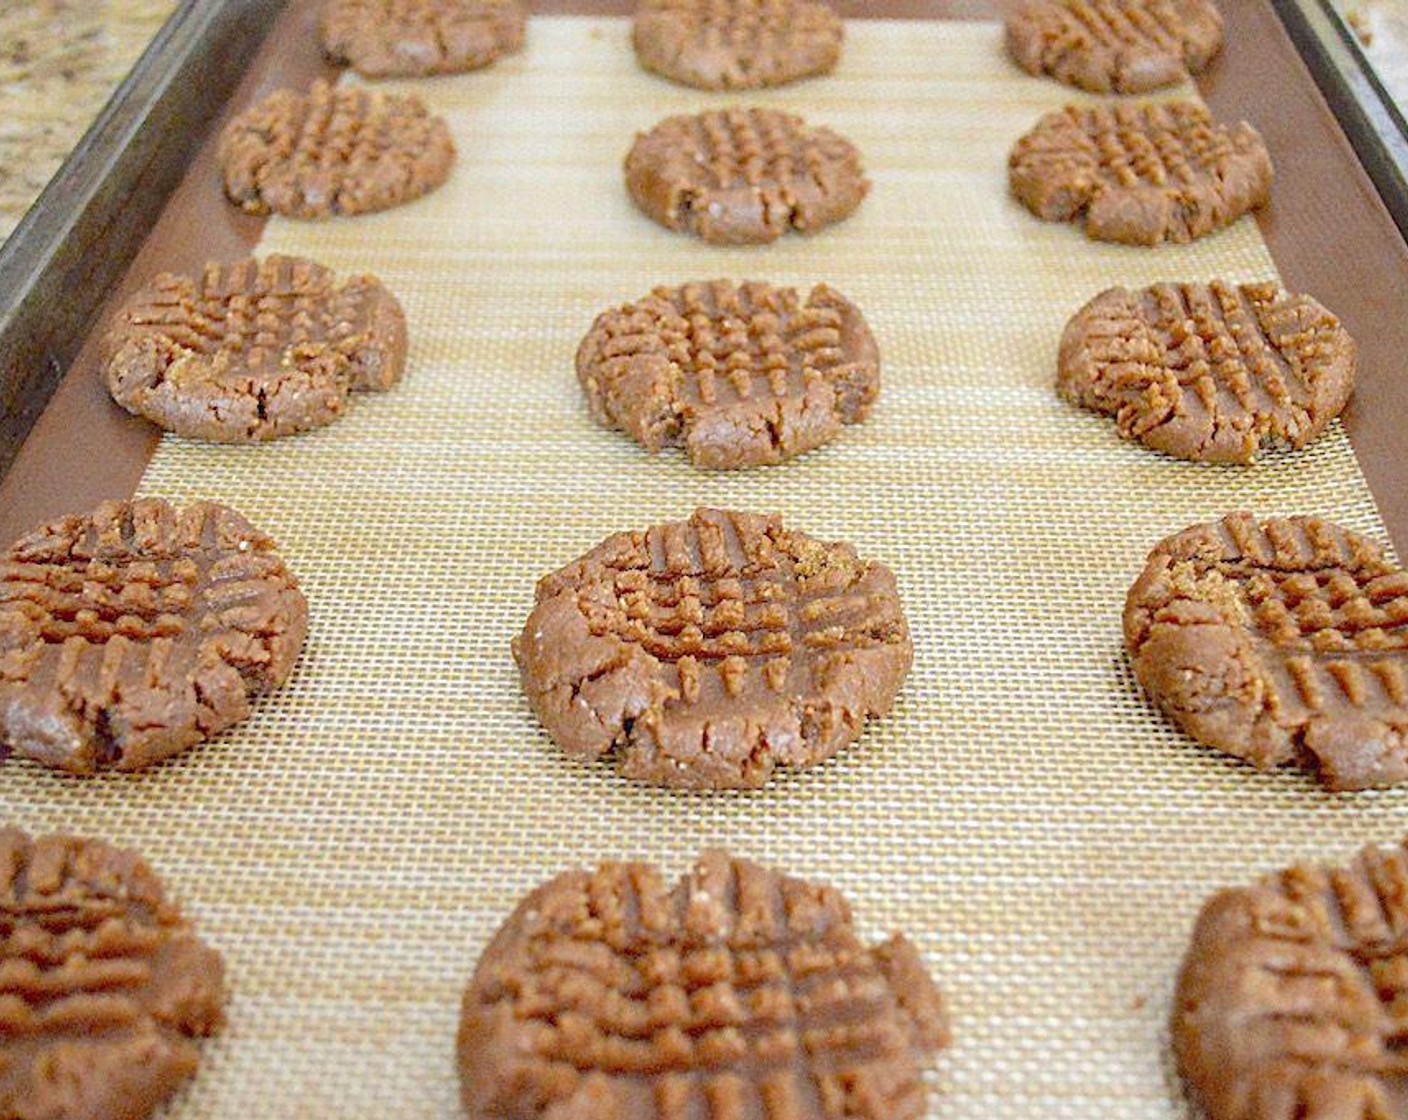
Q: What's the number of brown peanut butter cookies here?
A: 15